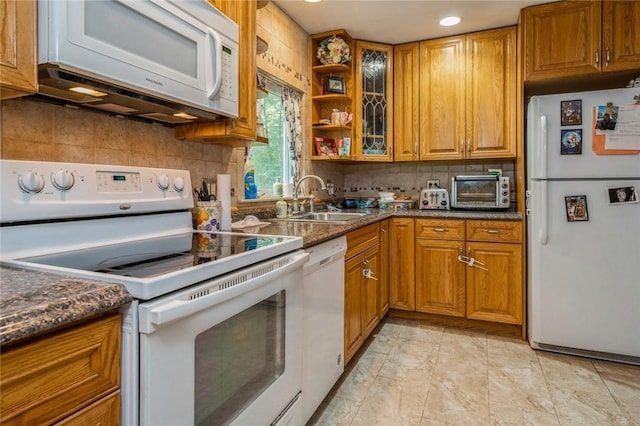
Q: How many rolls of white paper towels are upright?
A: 1